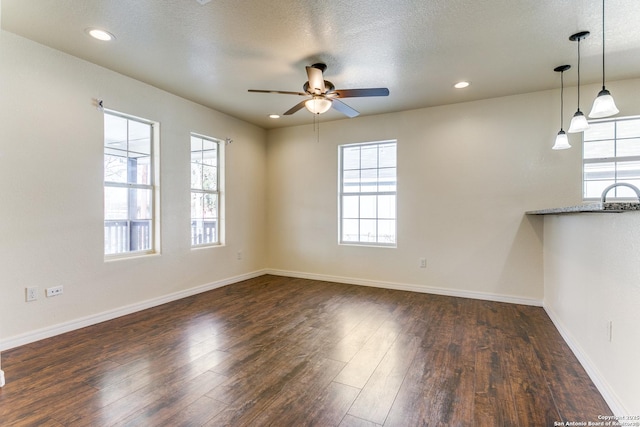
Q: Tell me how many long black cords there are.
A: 3